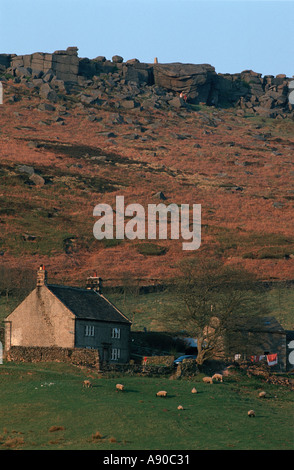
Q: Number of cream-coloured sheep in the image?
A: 9